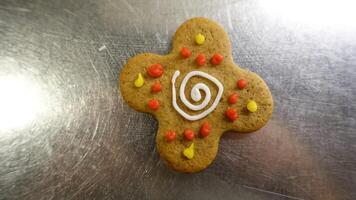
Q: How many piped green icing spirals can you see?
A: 0